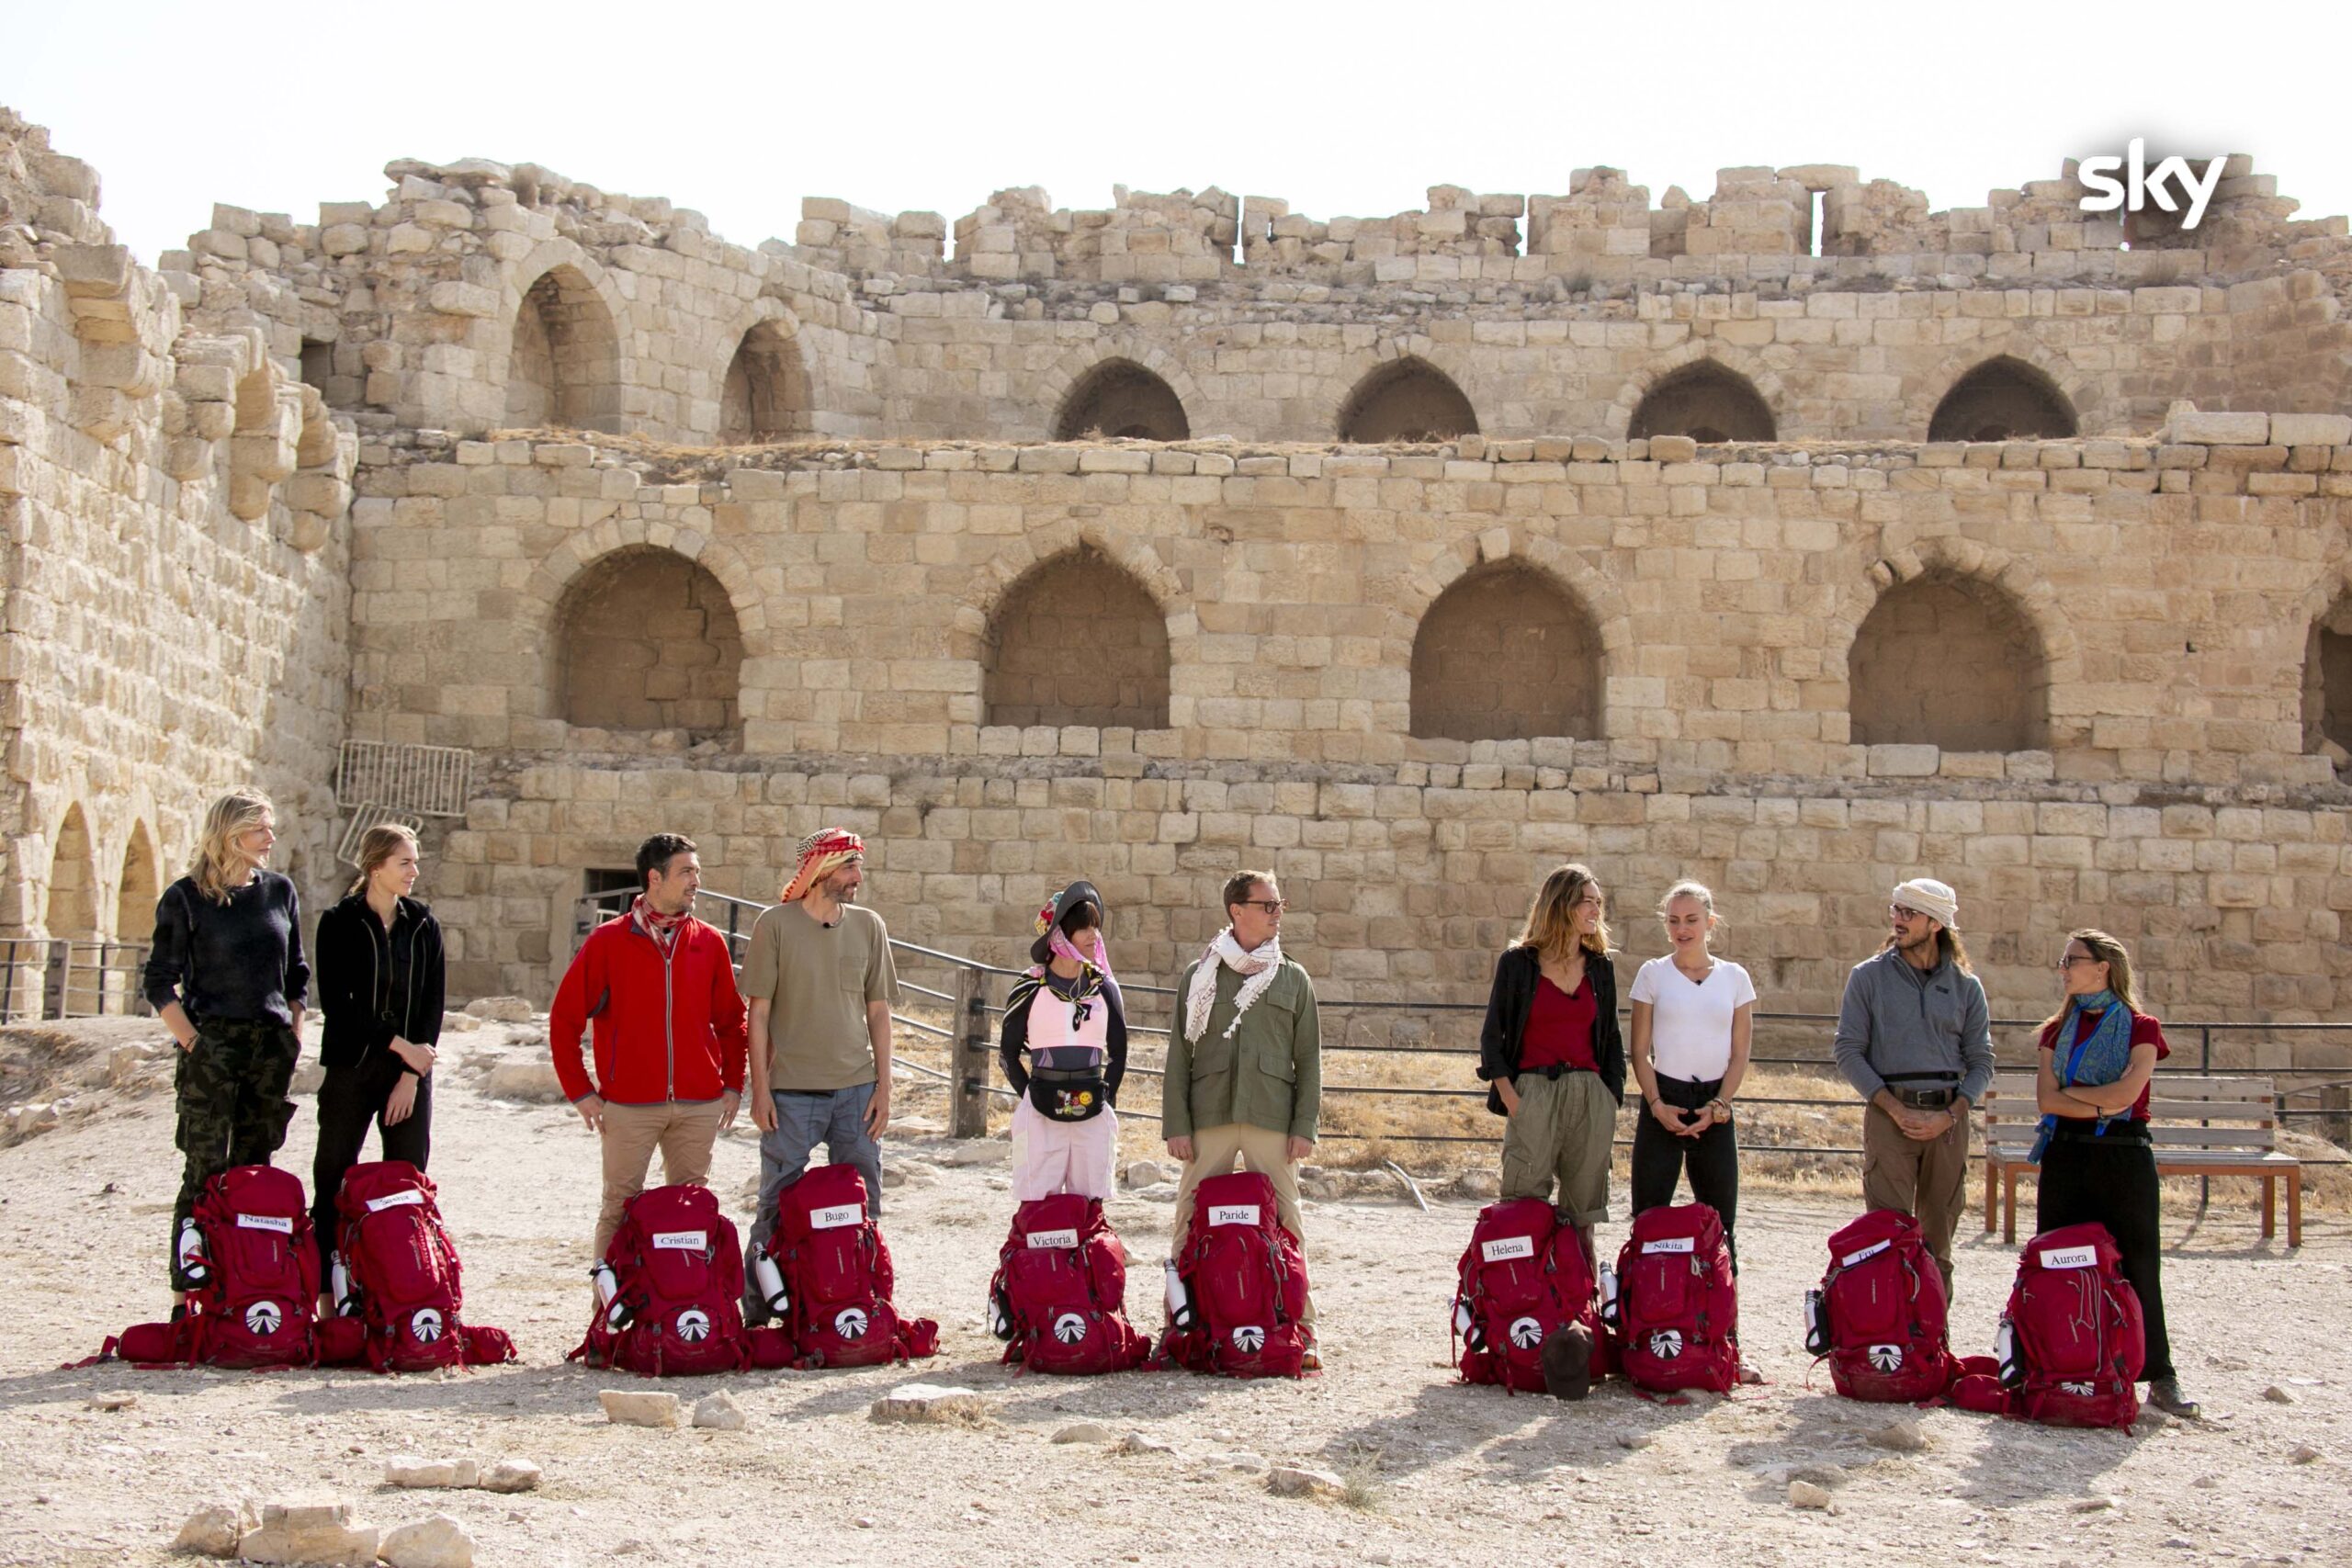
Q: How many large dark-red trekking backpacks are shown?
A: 10